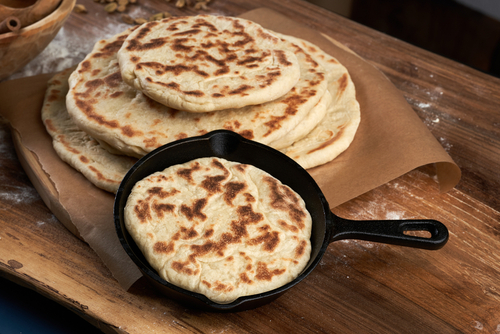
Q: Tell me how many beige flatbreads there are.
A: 5